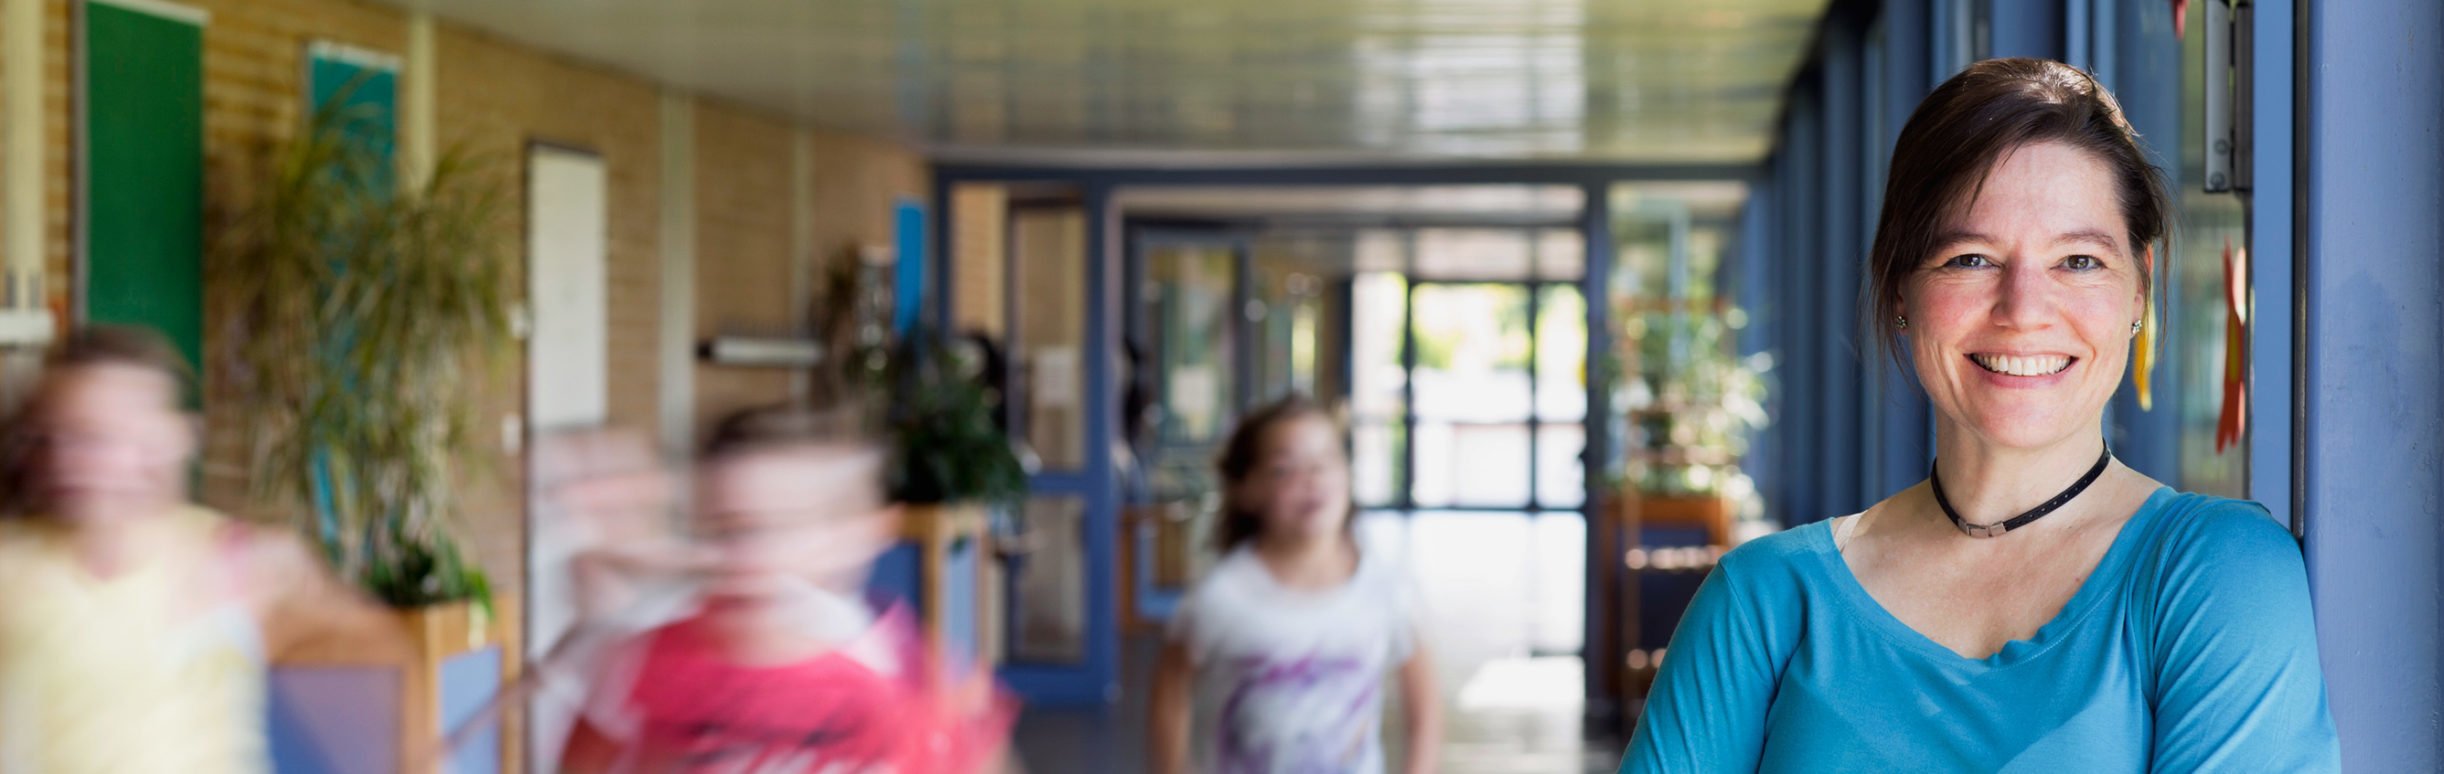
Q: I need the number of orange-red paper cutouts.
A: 1